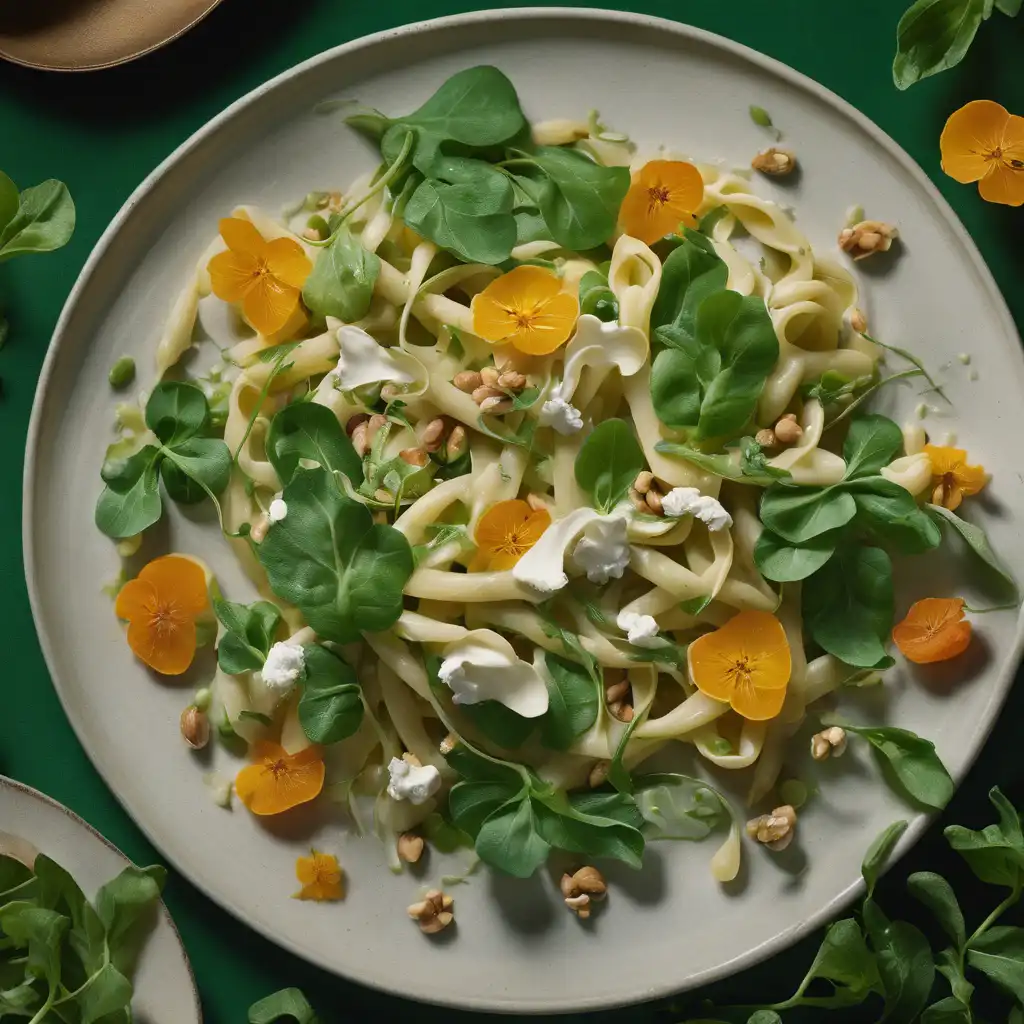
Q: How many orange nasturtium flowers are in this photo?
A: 11